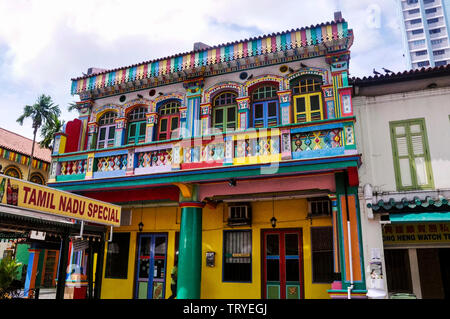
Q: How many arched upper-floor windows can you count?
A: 6